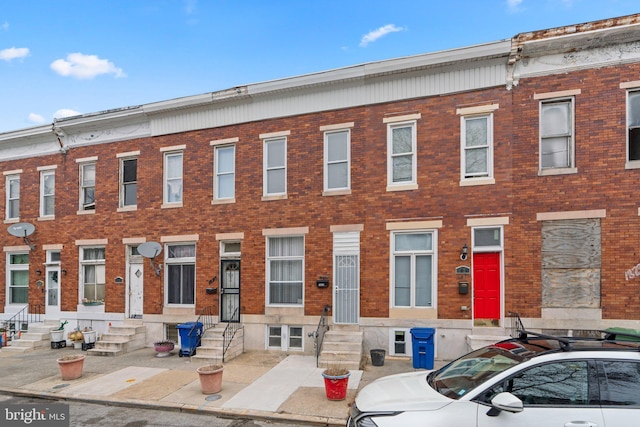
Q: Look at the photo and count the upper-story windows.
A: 12